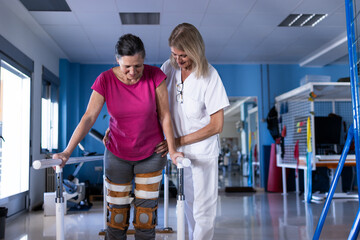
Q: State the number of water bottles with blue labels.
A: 0